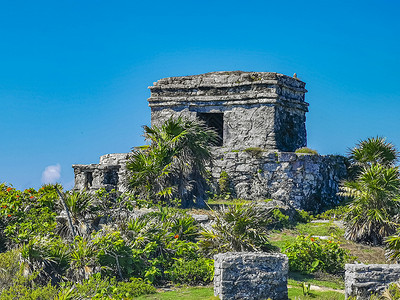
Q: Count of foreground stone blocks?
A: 2